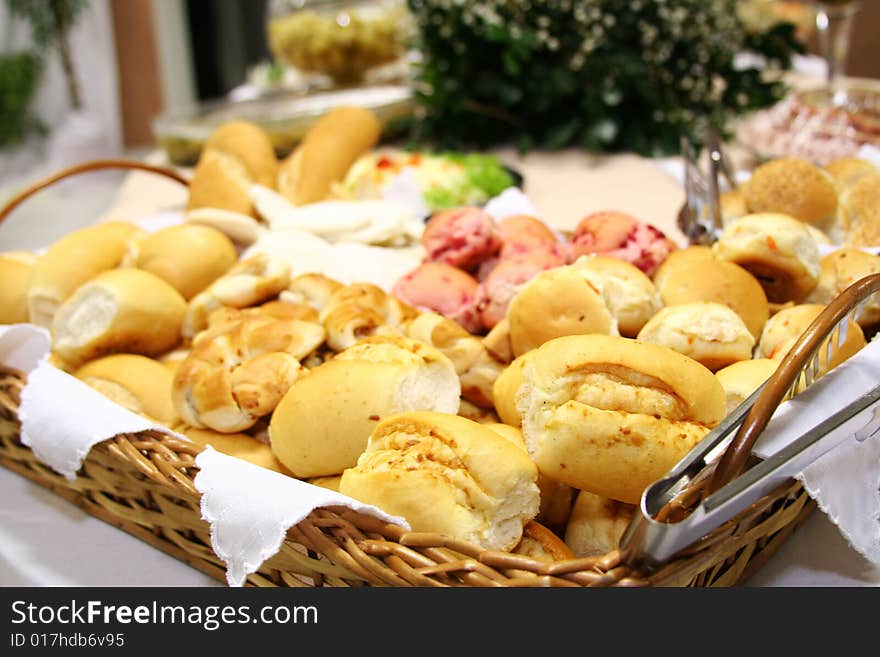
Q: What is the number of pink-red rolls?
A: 5